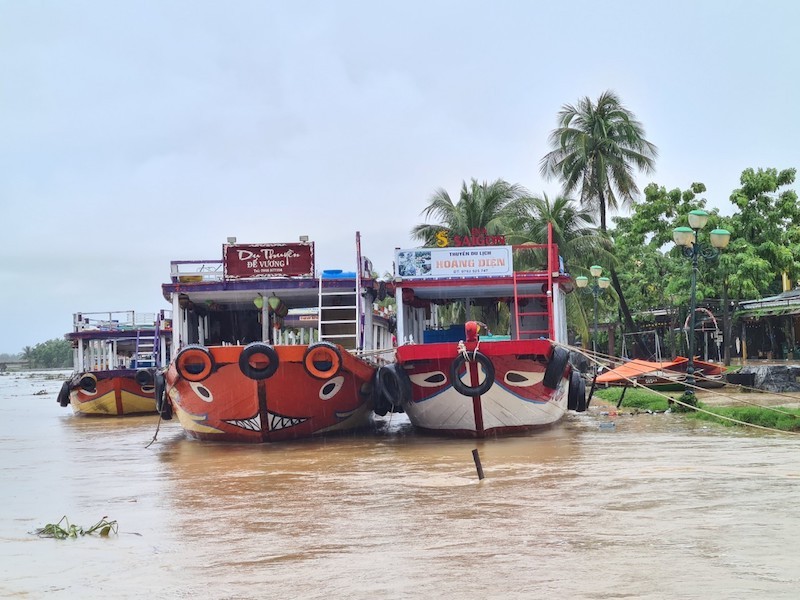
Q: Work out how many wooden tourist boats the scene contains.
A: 3